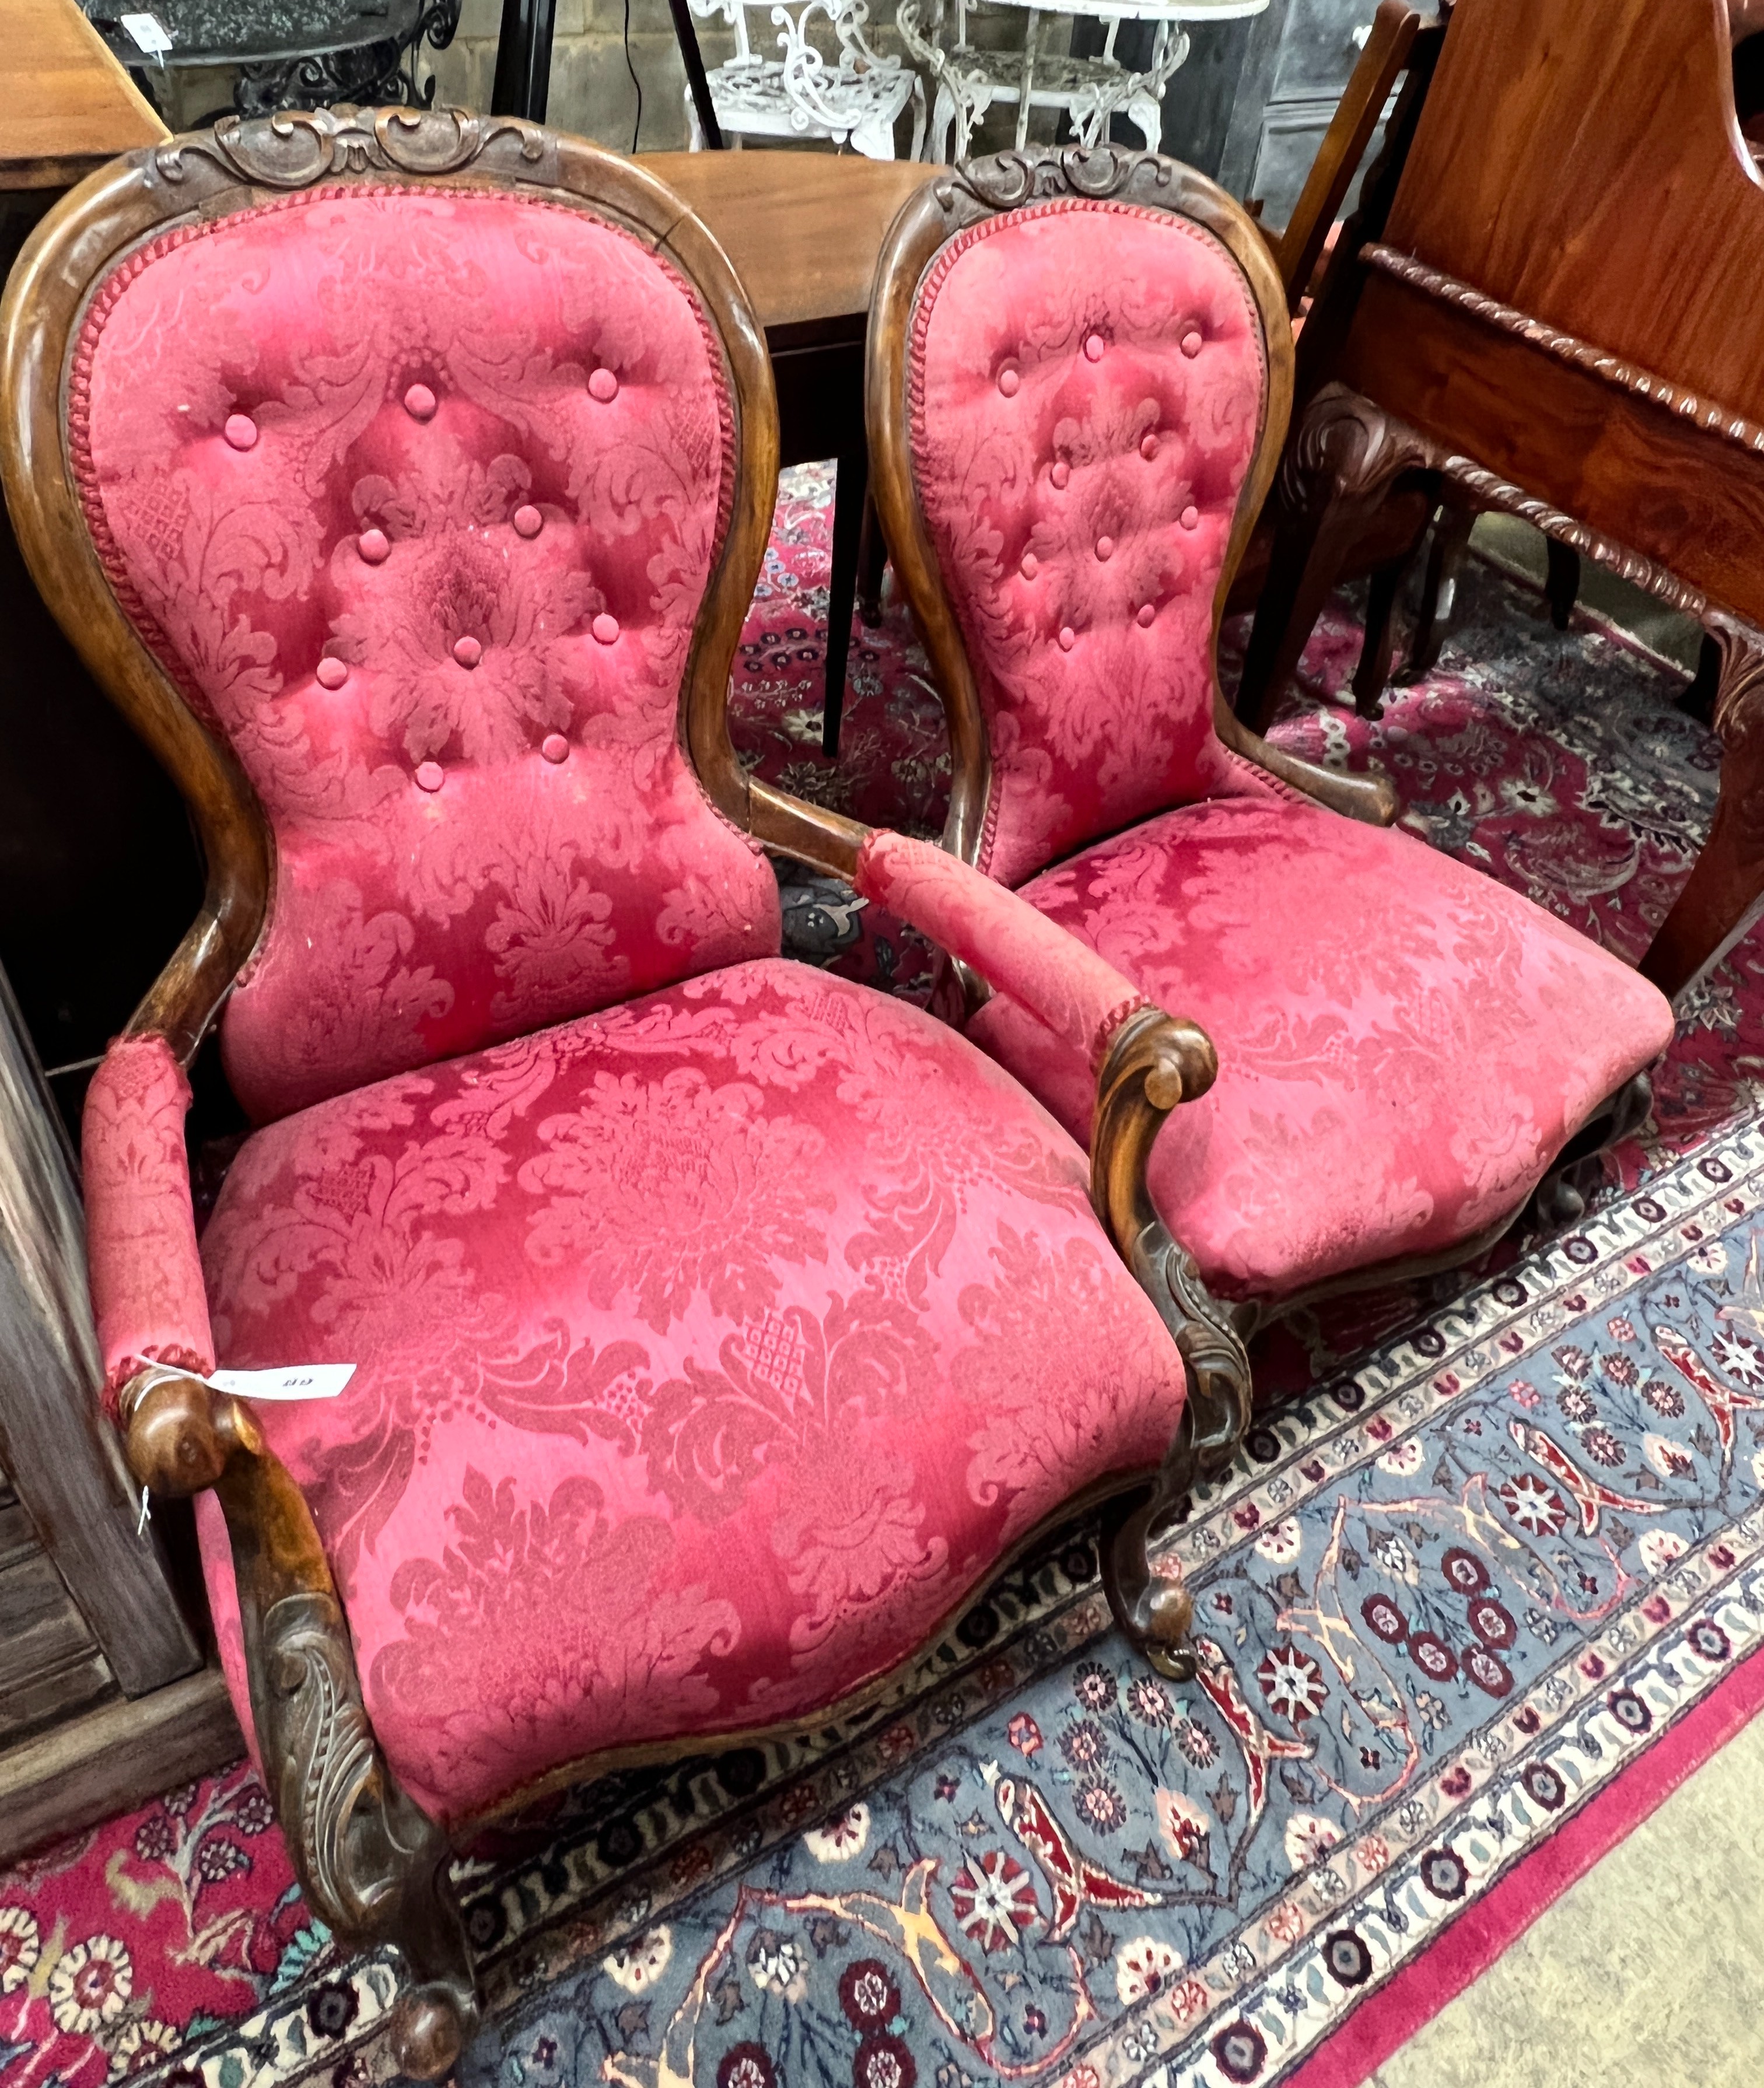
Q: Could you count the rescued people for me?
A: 0